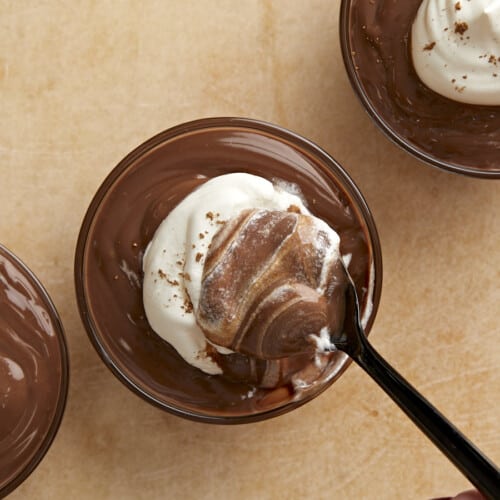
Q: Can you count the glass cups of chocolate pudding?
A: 3